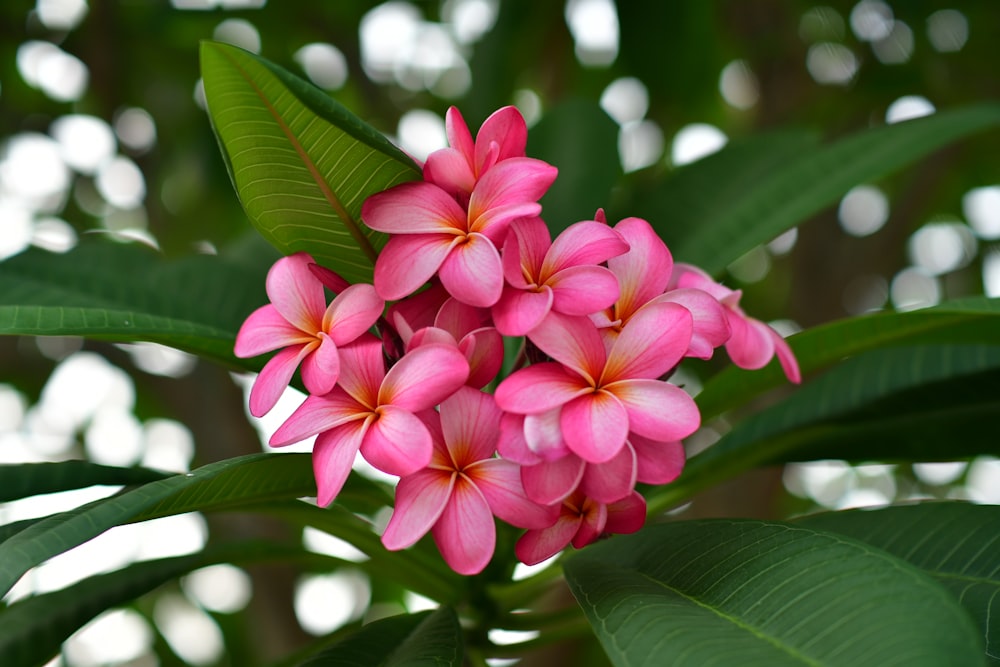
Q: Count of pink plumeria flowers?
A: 12